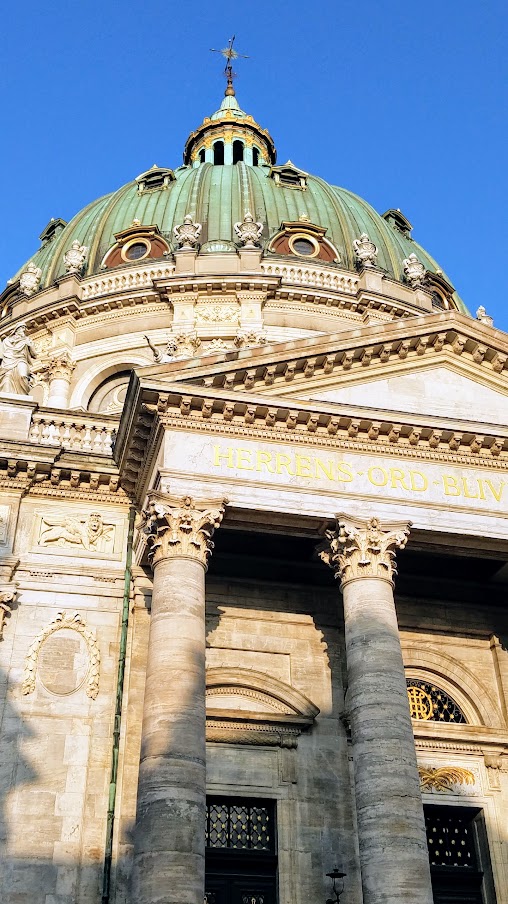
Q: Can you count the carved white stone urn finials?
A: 7